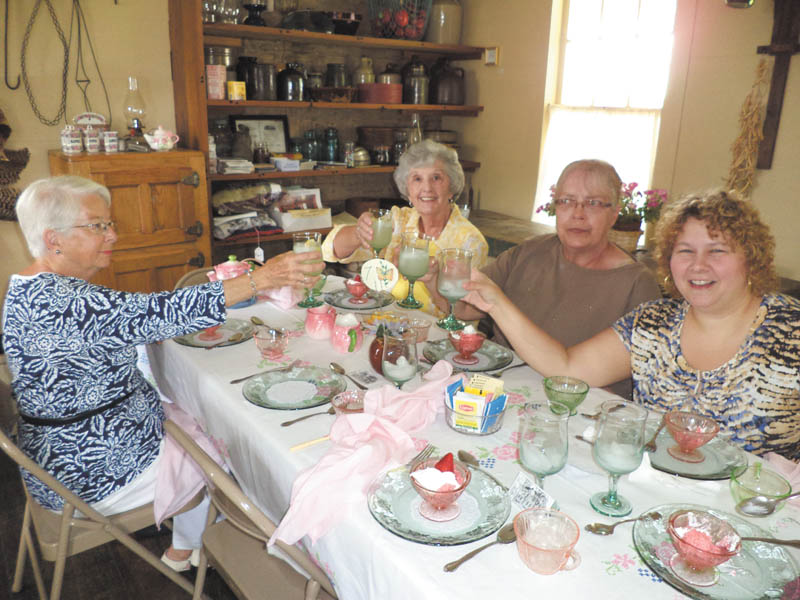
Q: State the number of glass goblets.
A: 7